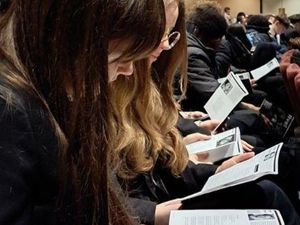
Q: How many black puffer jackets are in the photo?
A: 1